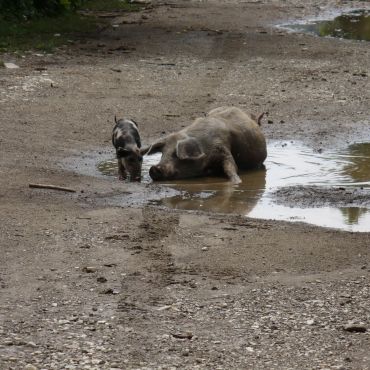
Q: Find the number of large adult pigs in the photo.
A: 1